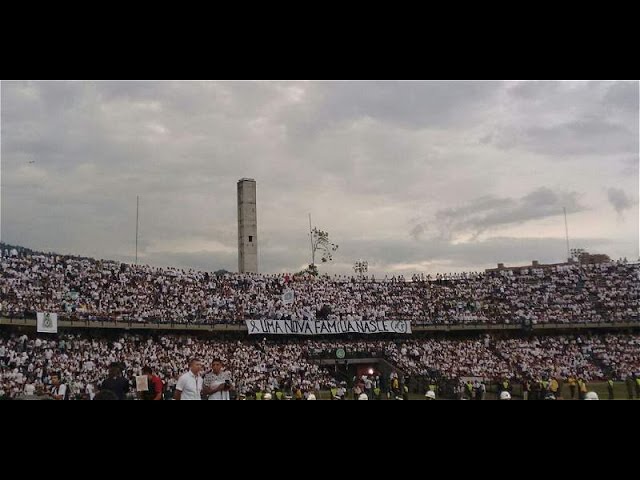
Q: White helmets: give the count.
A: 6